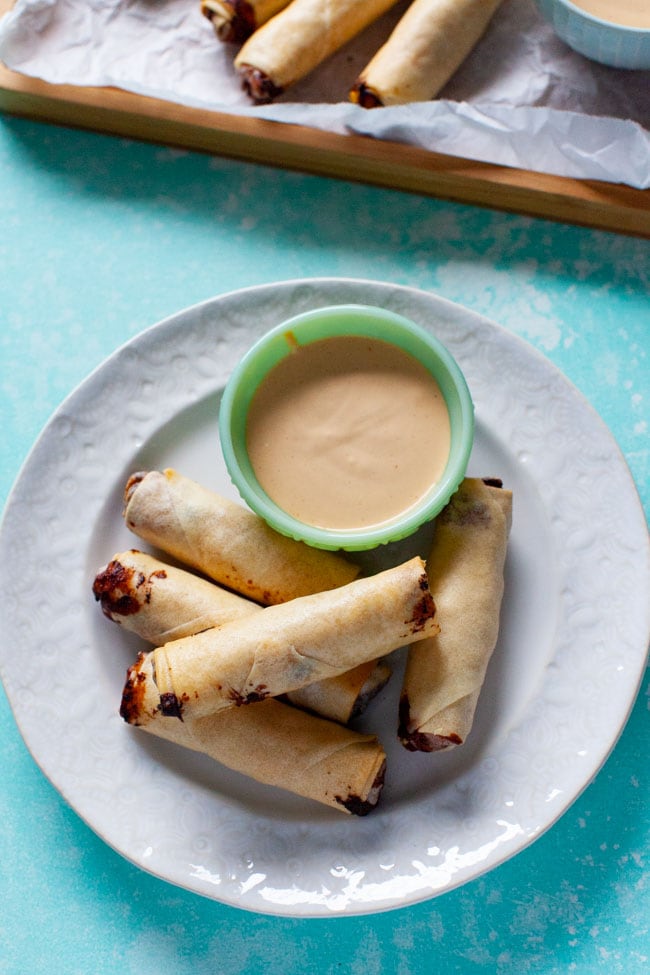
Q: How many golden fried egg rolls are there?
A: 8